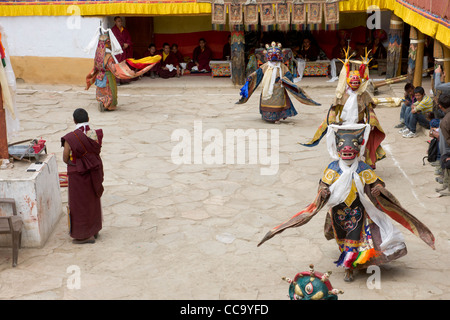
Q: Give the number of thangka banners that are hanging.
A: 8